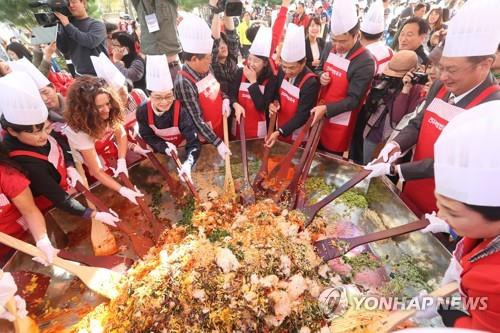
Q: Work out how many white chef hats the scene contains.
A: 11